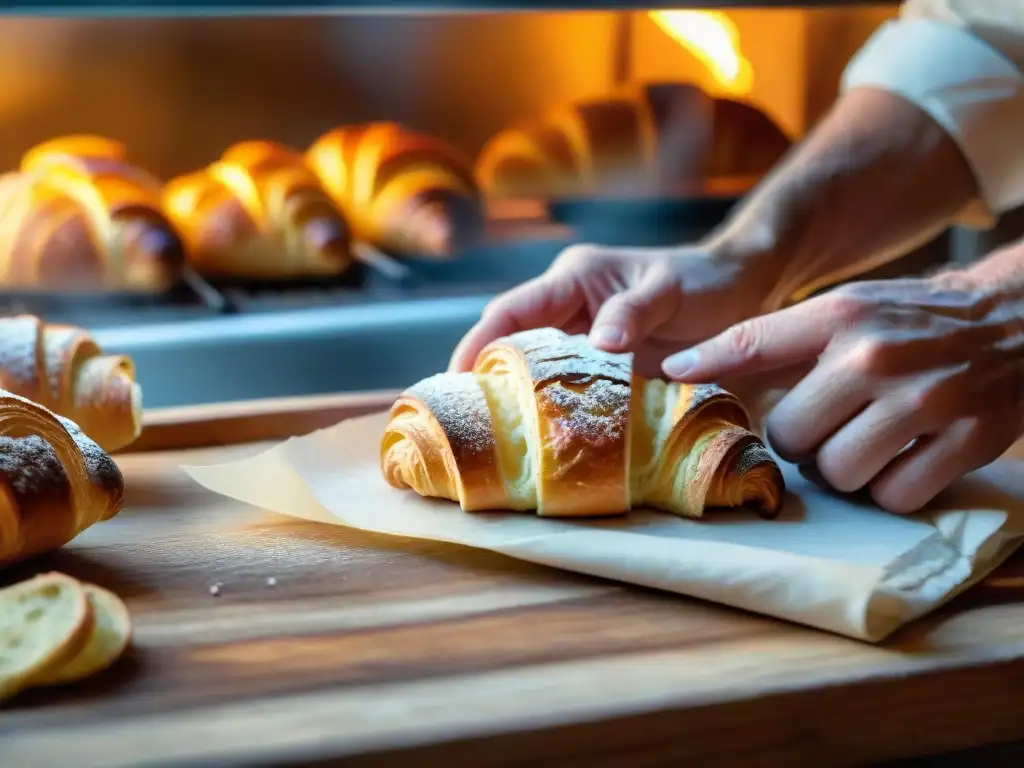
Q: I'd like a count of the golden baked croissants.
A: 7